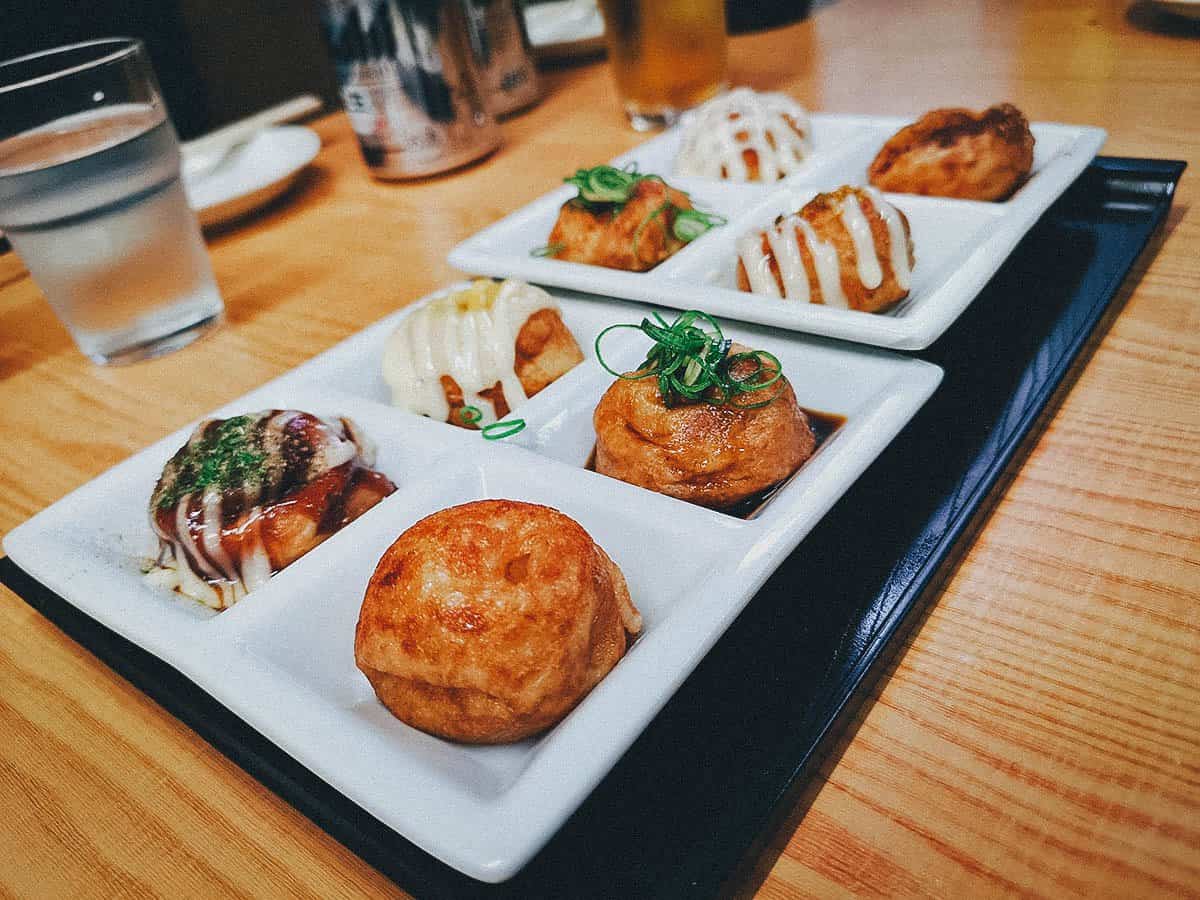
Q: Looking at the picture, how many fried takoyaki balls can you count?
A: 8